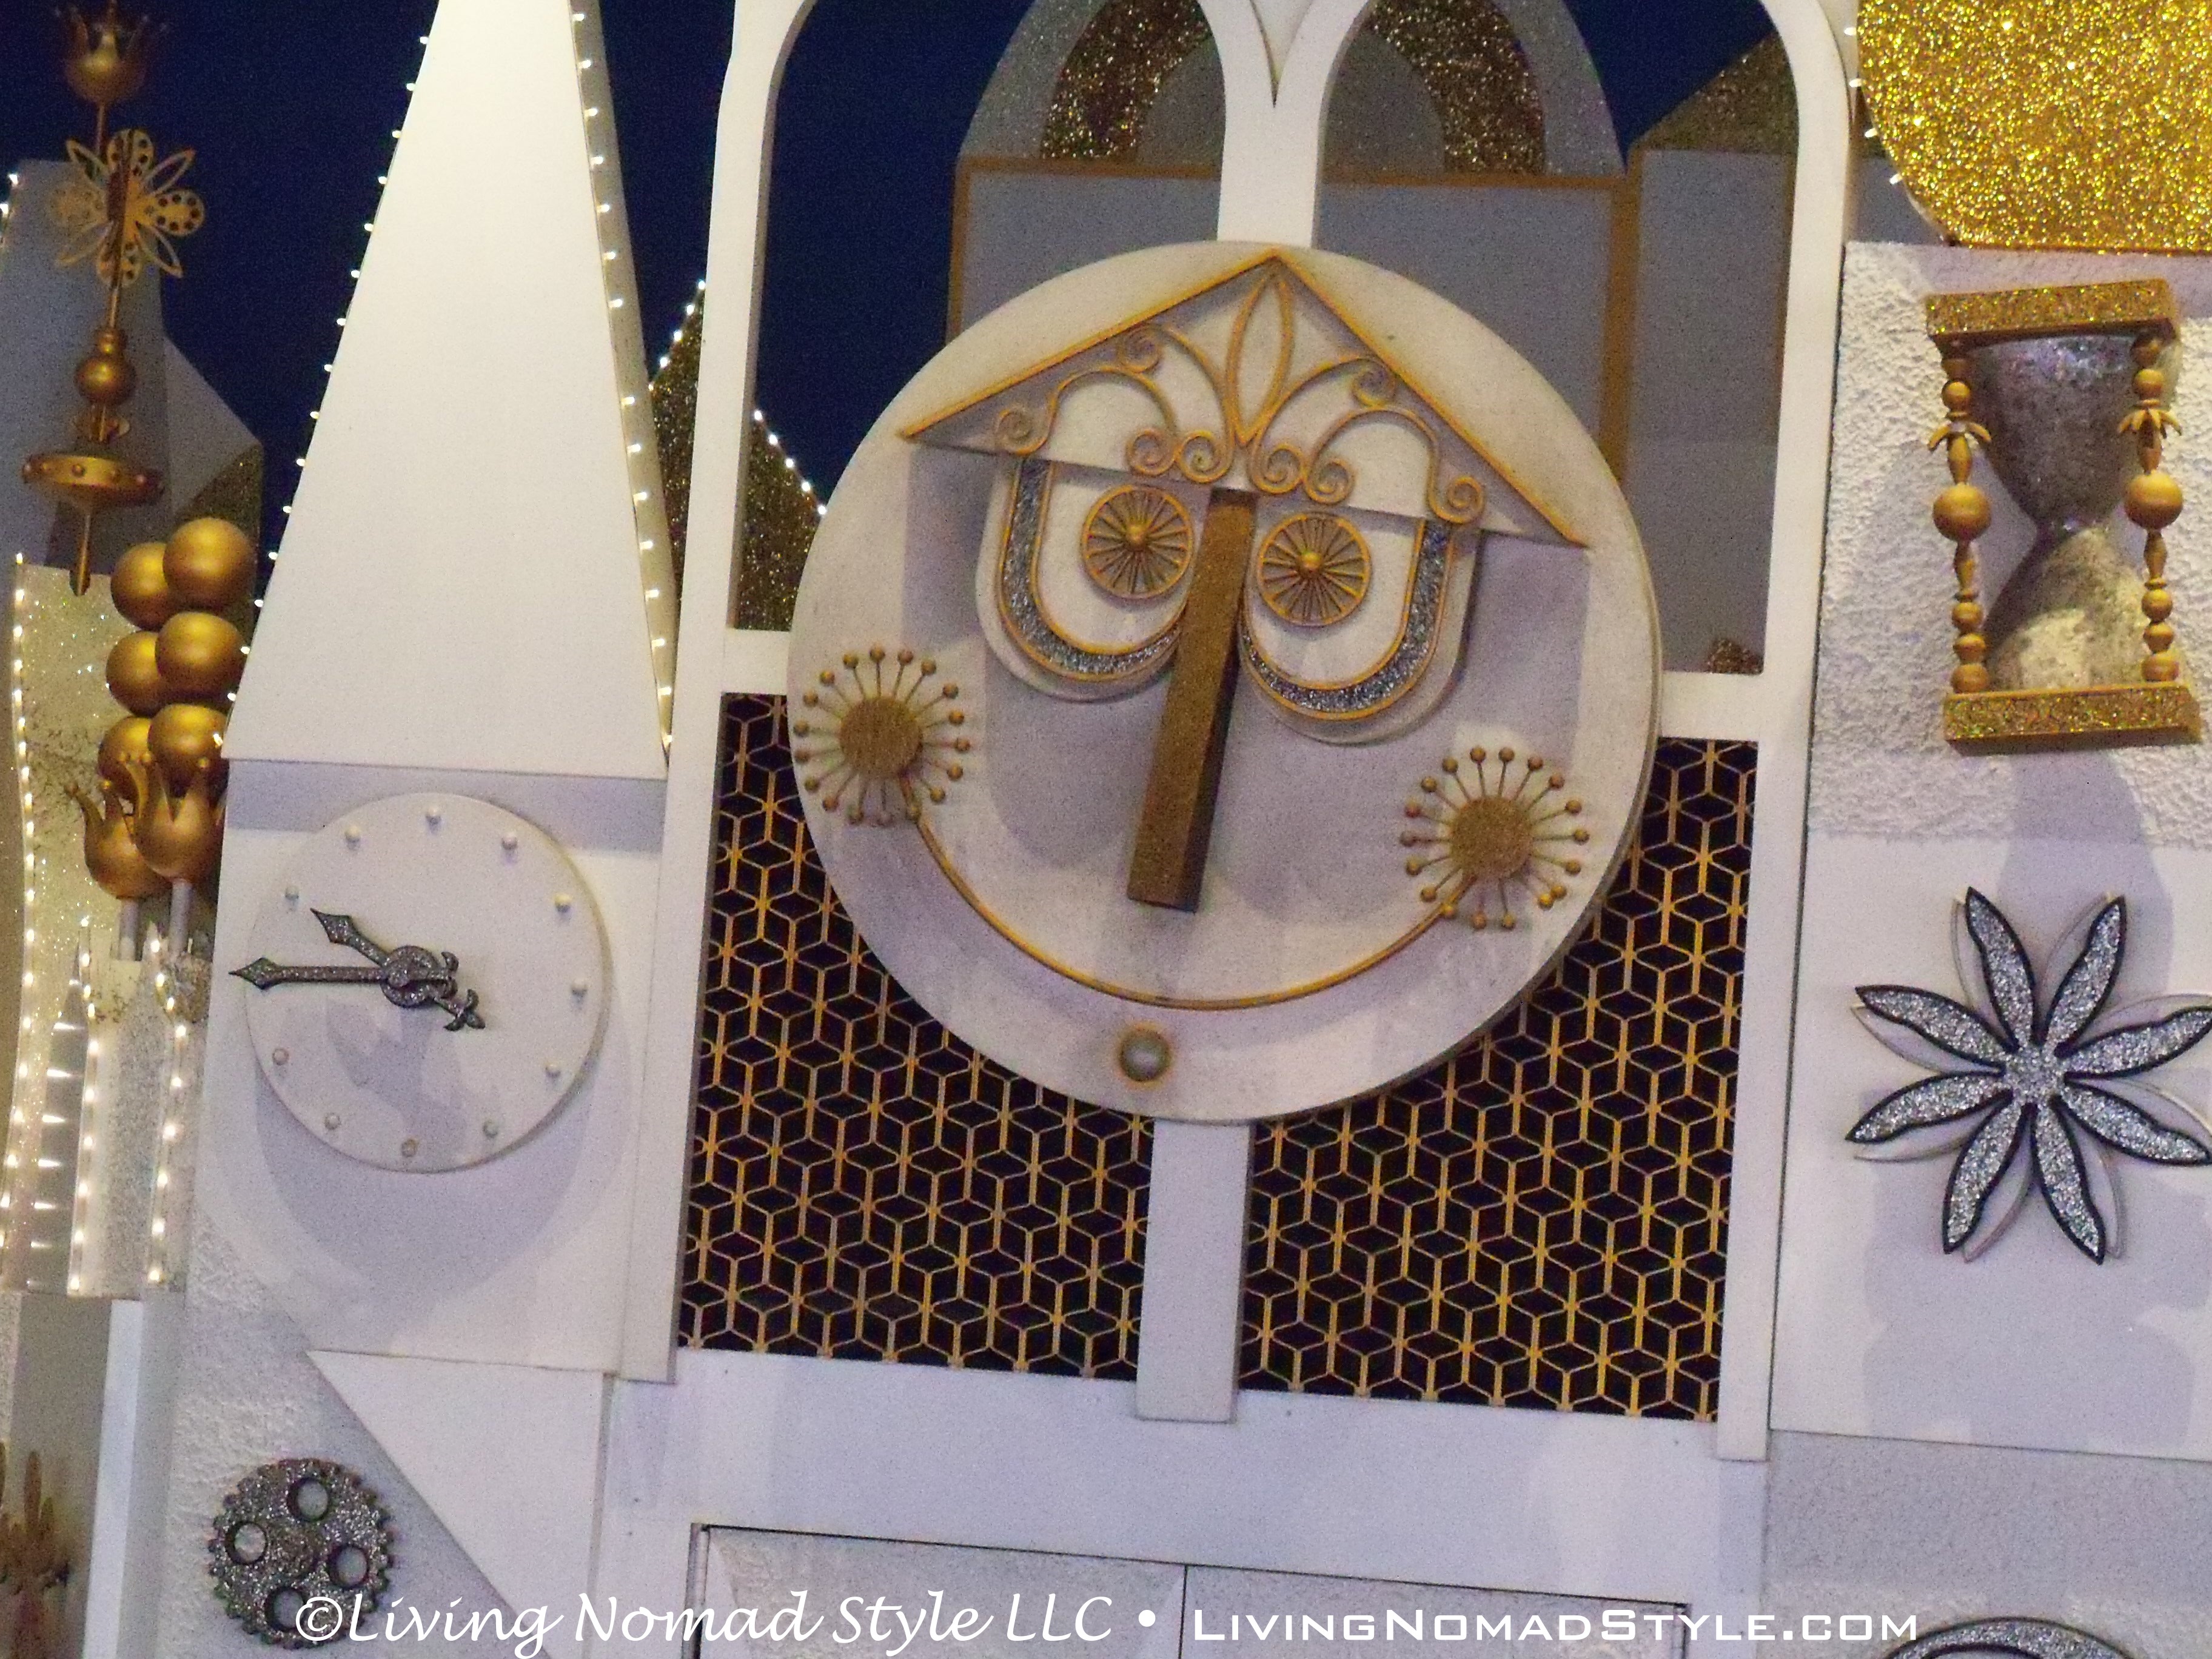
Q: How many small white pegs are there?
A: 11